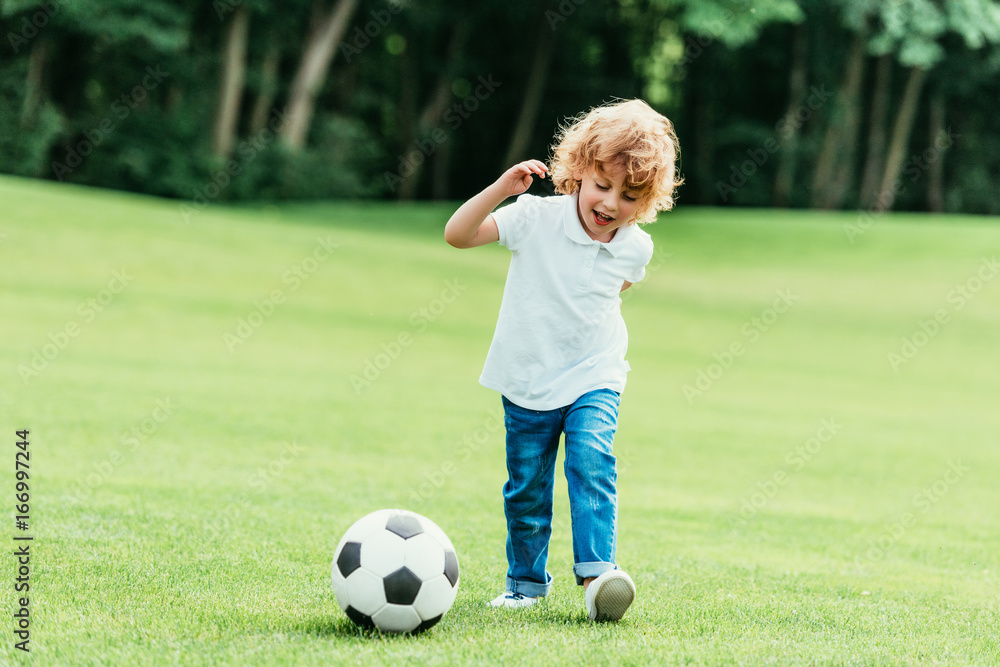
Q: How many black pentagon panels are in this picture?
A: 6